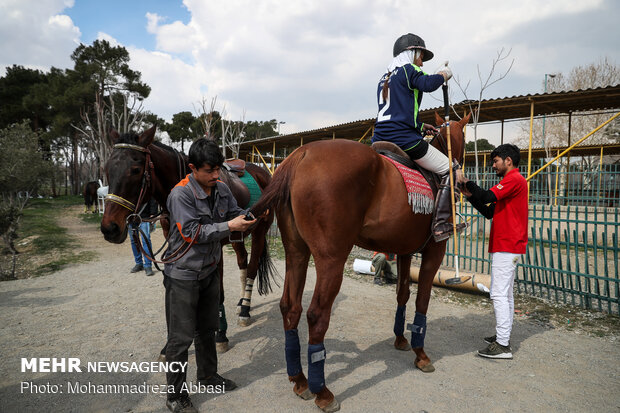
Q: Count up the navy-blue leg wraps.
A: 4